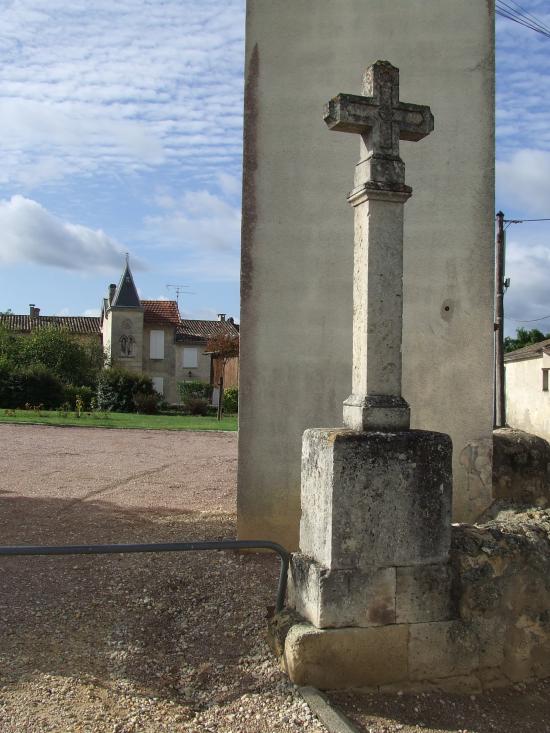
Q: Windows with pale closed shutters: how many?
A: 3